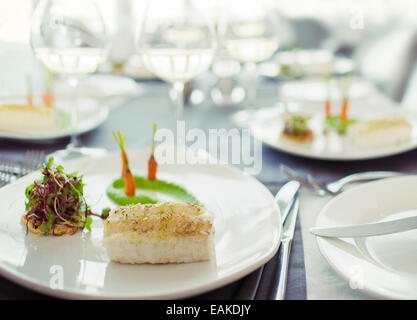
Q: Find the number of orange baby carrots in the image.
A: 7